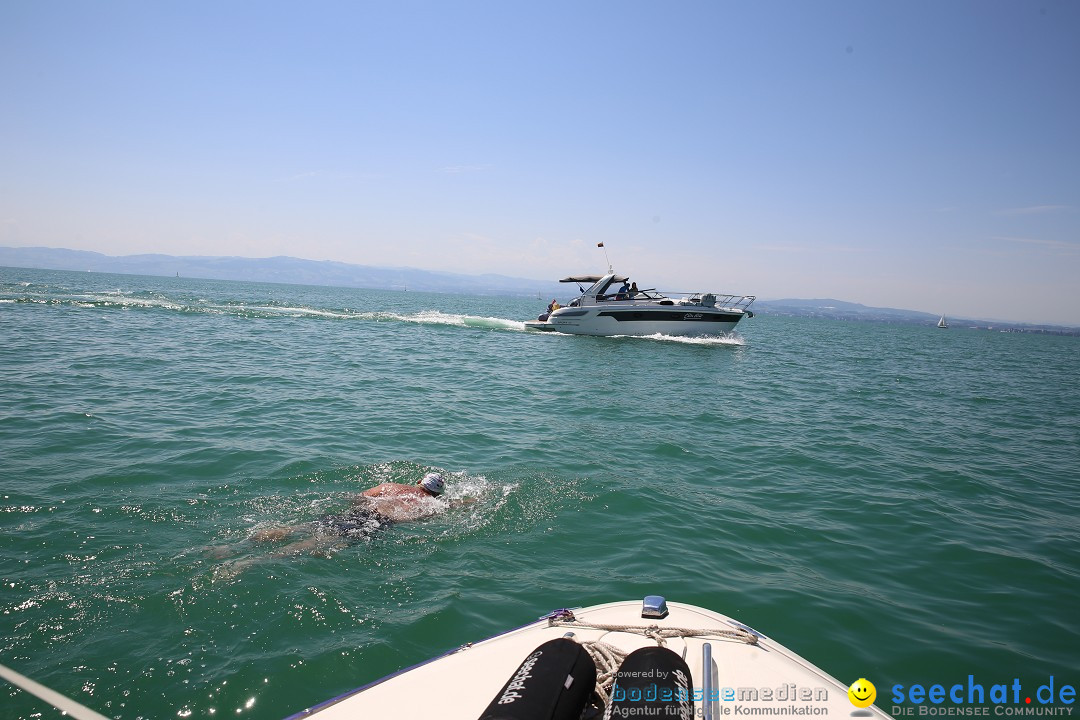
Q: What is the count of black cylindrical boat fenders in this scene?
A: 2